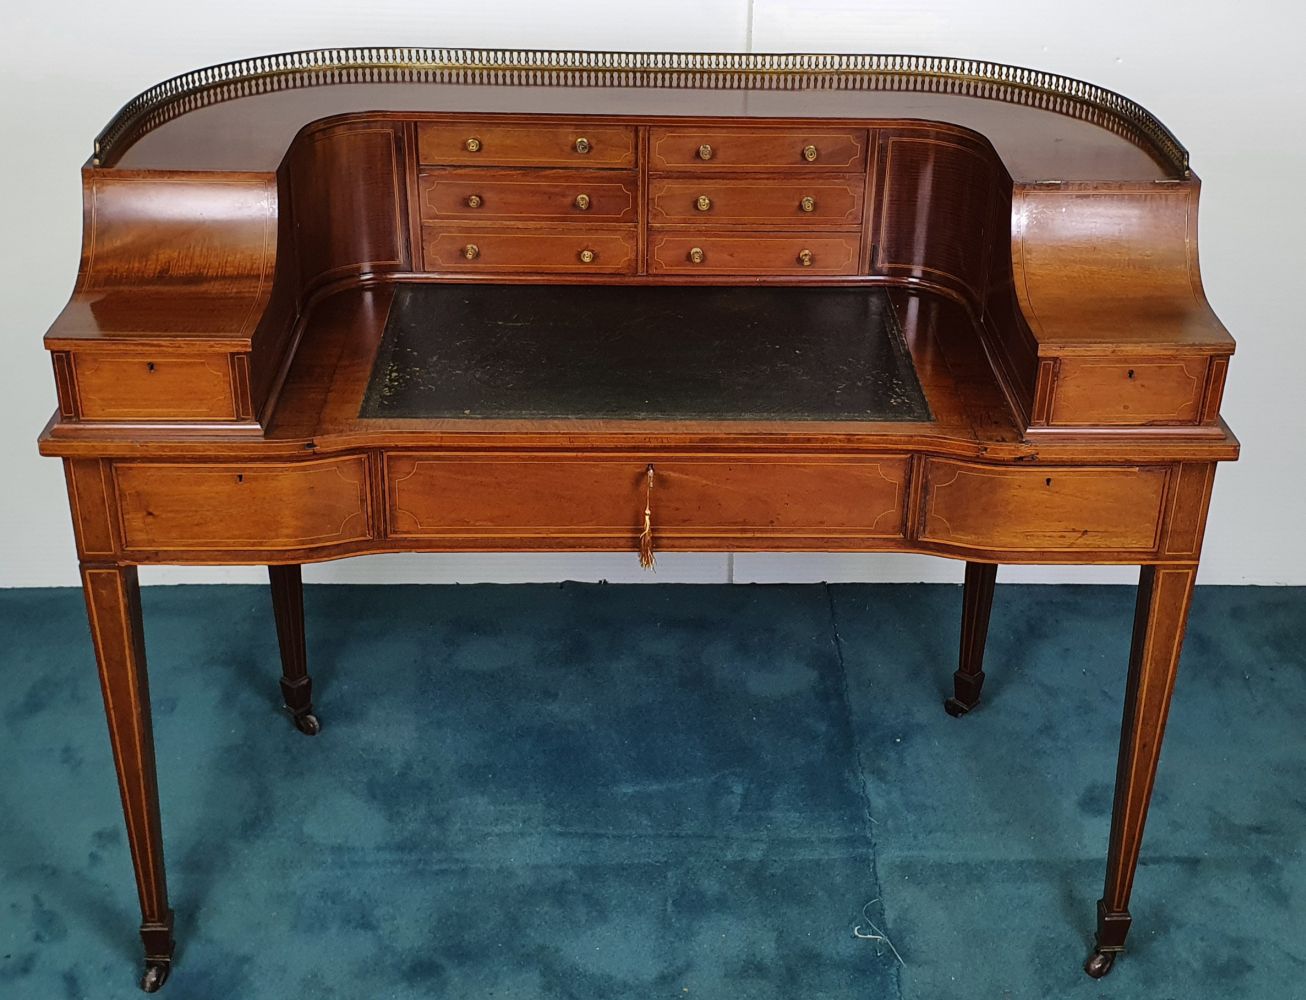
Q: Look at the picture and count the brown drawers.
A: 11